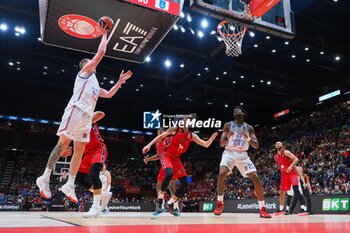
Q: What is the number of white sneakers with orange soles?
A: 2